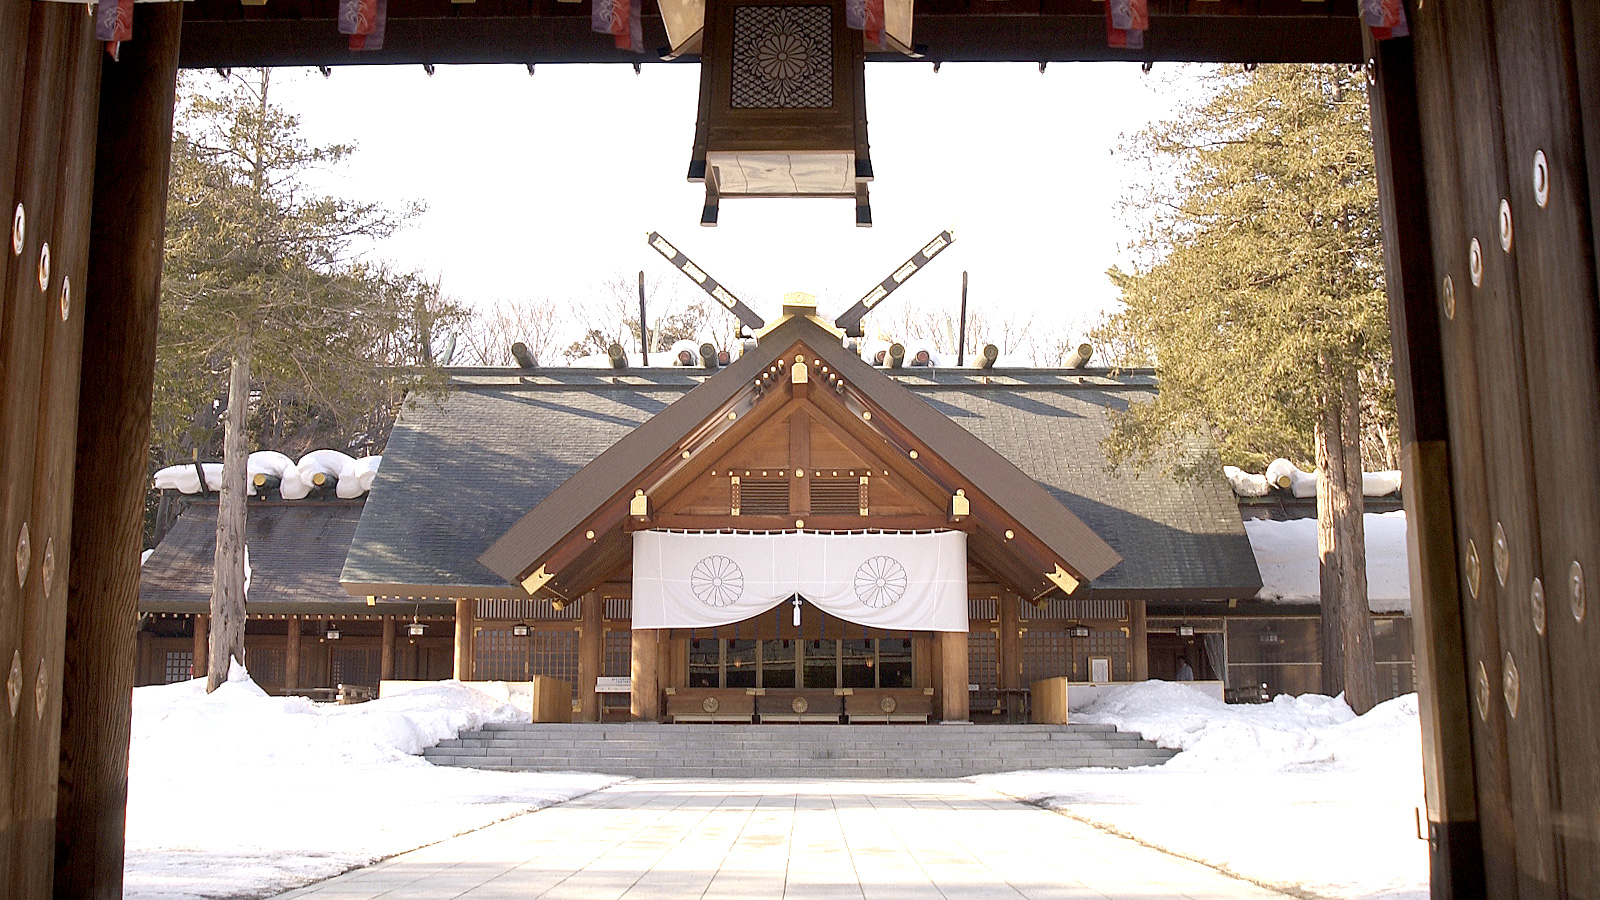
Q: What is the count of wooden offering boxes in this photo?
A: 3